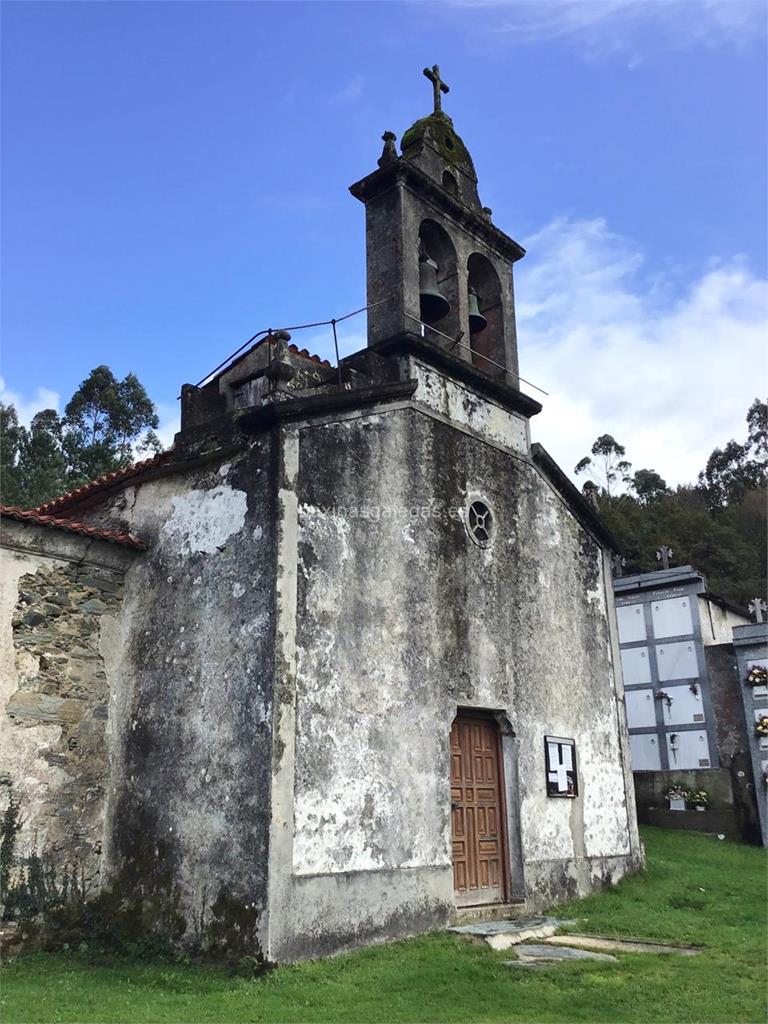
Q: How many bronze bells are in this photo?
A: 2